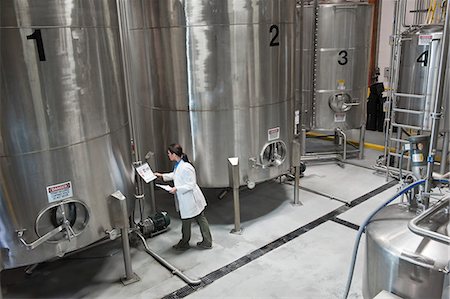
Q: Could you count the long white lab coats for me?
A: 1